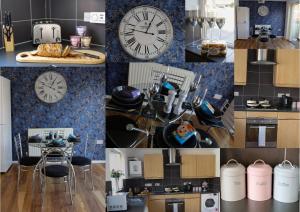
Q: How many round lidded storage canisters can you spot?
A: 3